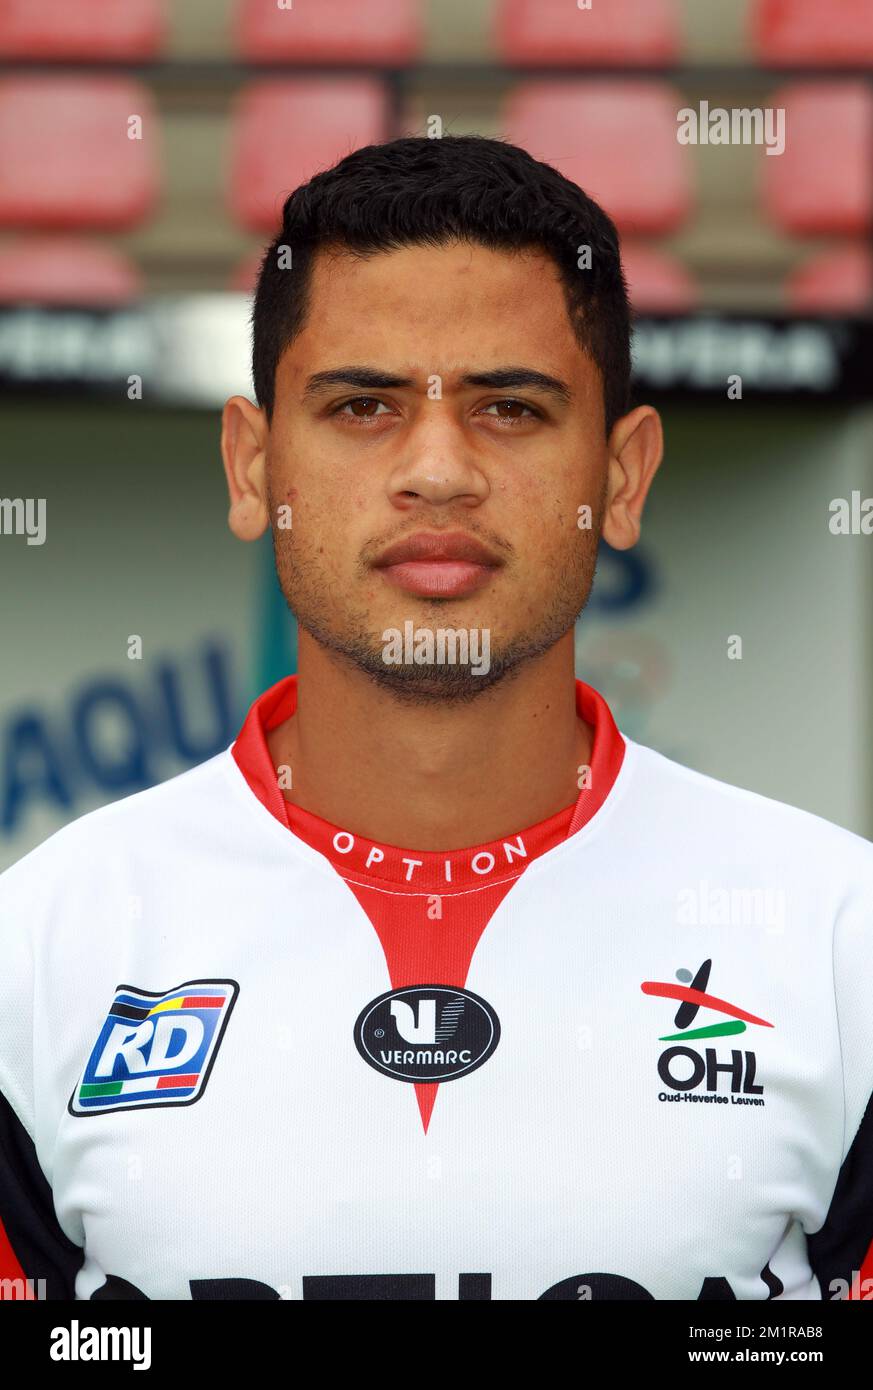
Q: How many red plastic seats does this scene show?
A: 12